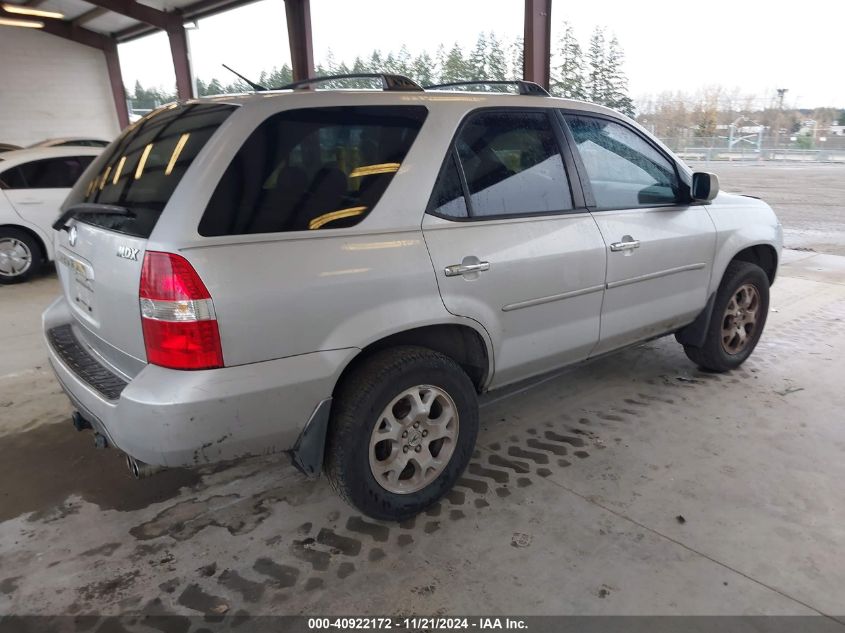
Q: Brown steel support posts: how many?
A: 4